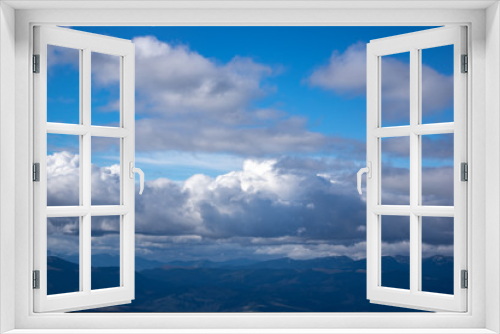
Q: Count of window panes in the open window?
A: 12